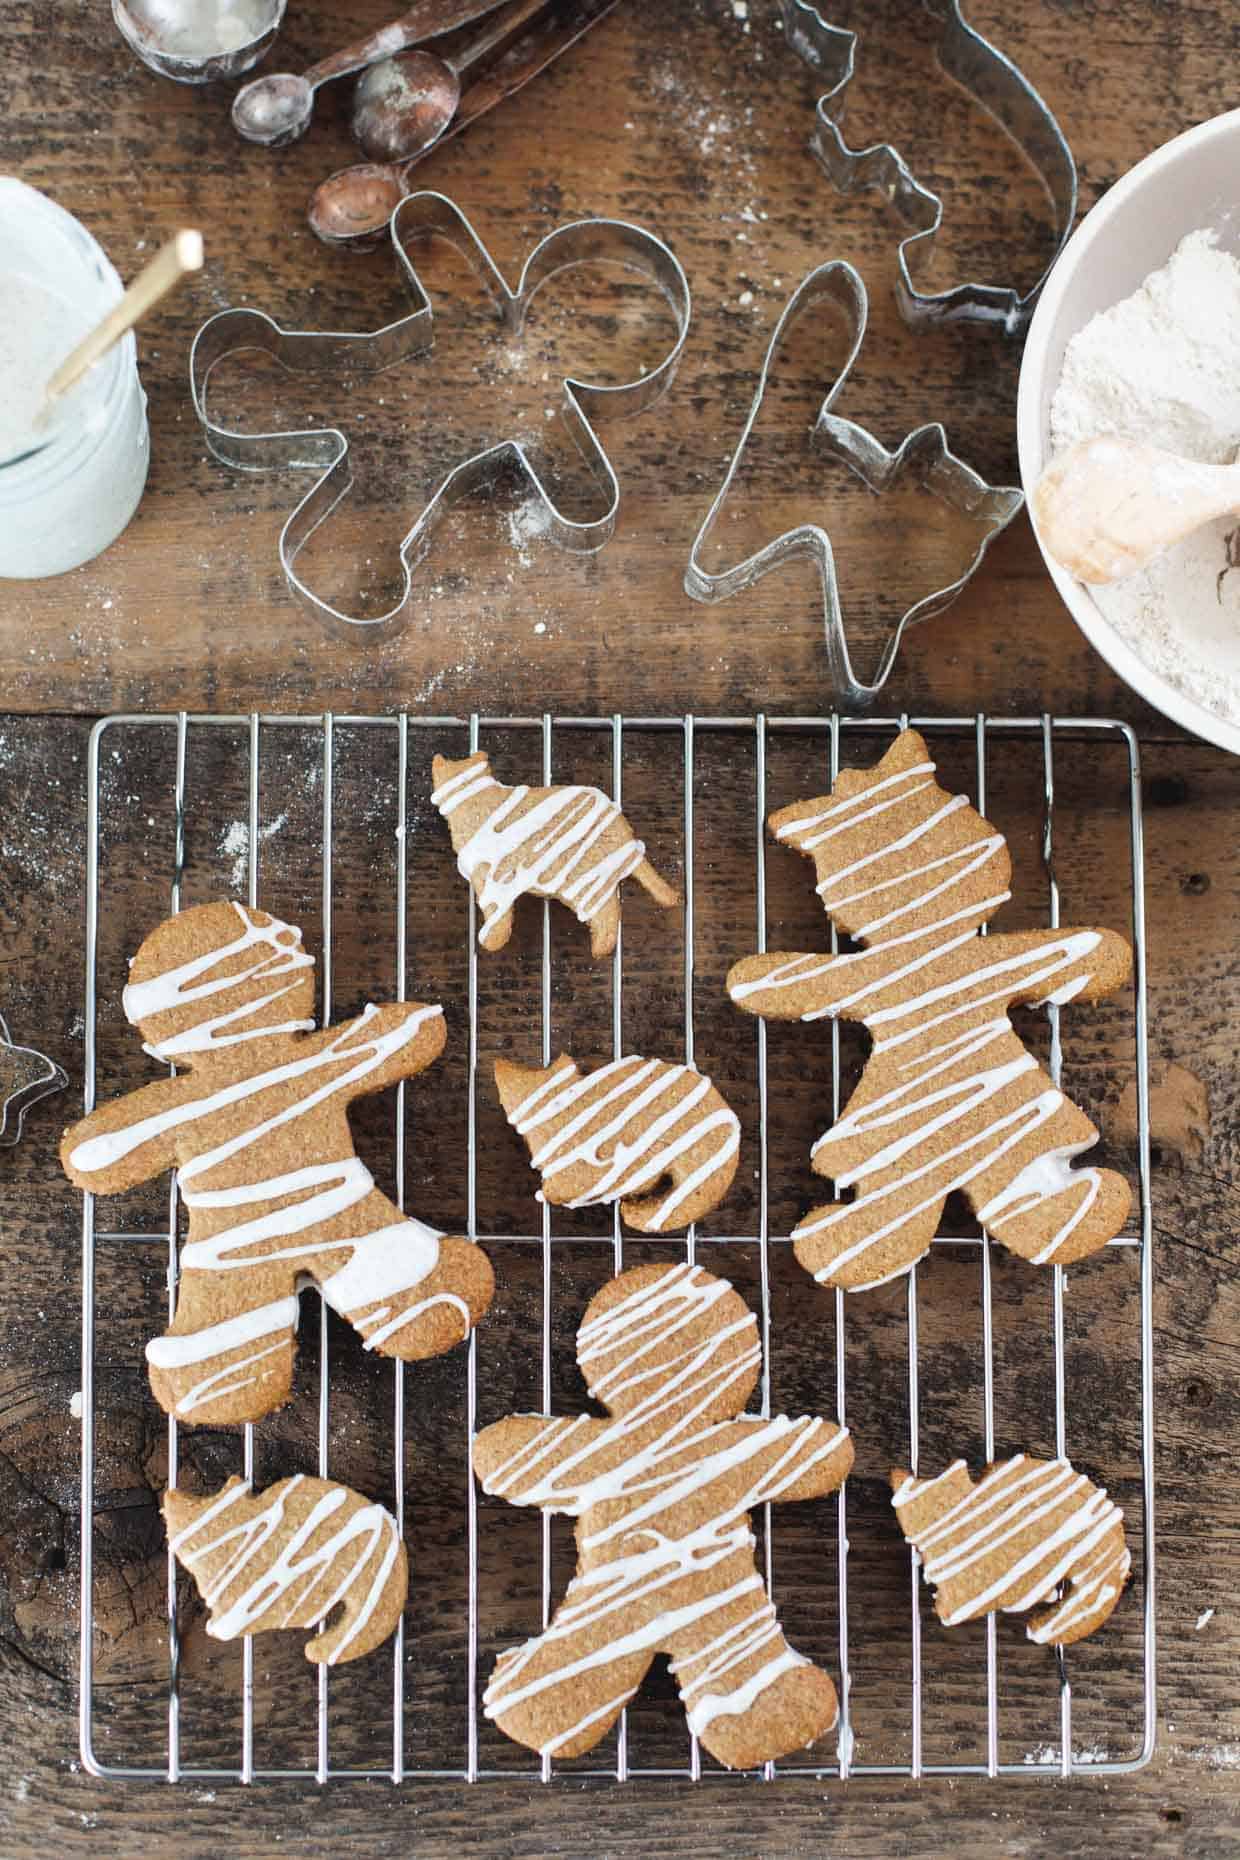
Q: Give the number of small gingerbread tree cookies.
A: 0